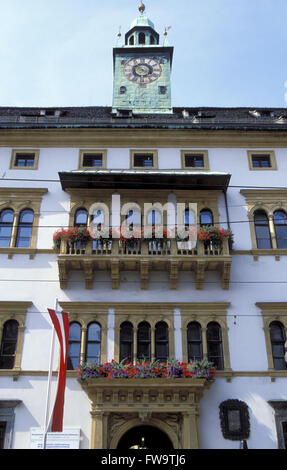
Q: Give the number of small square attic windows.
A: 5